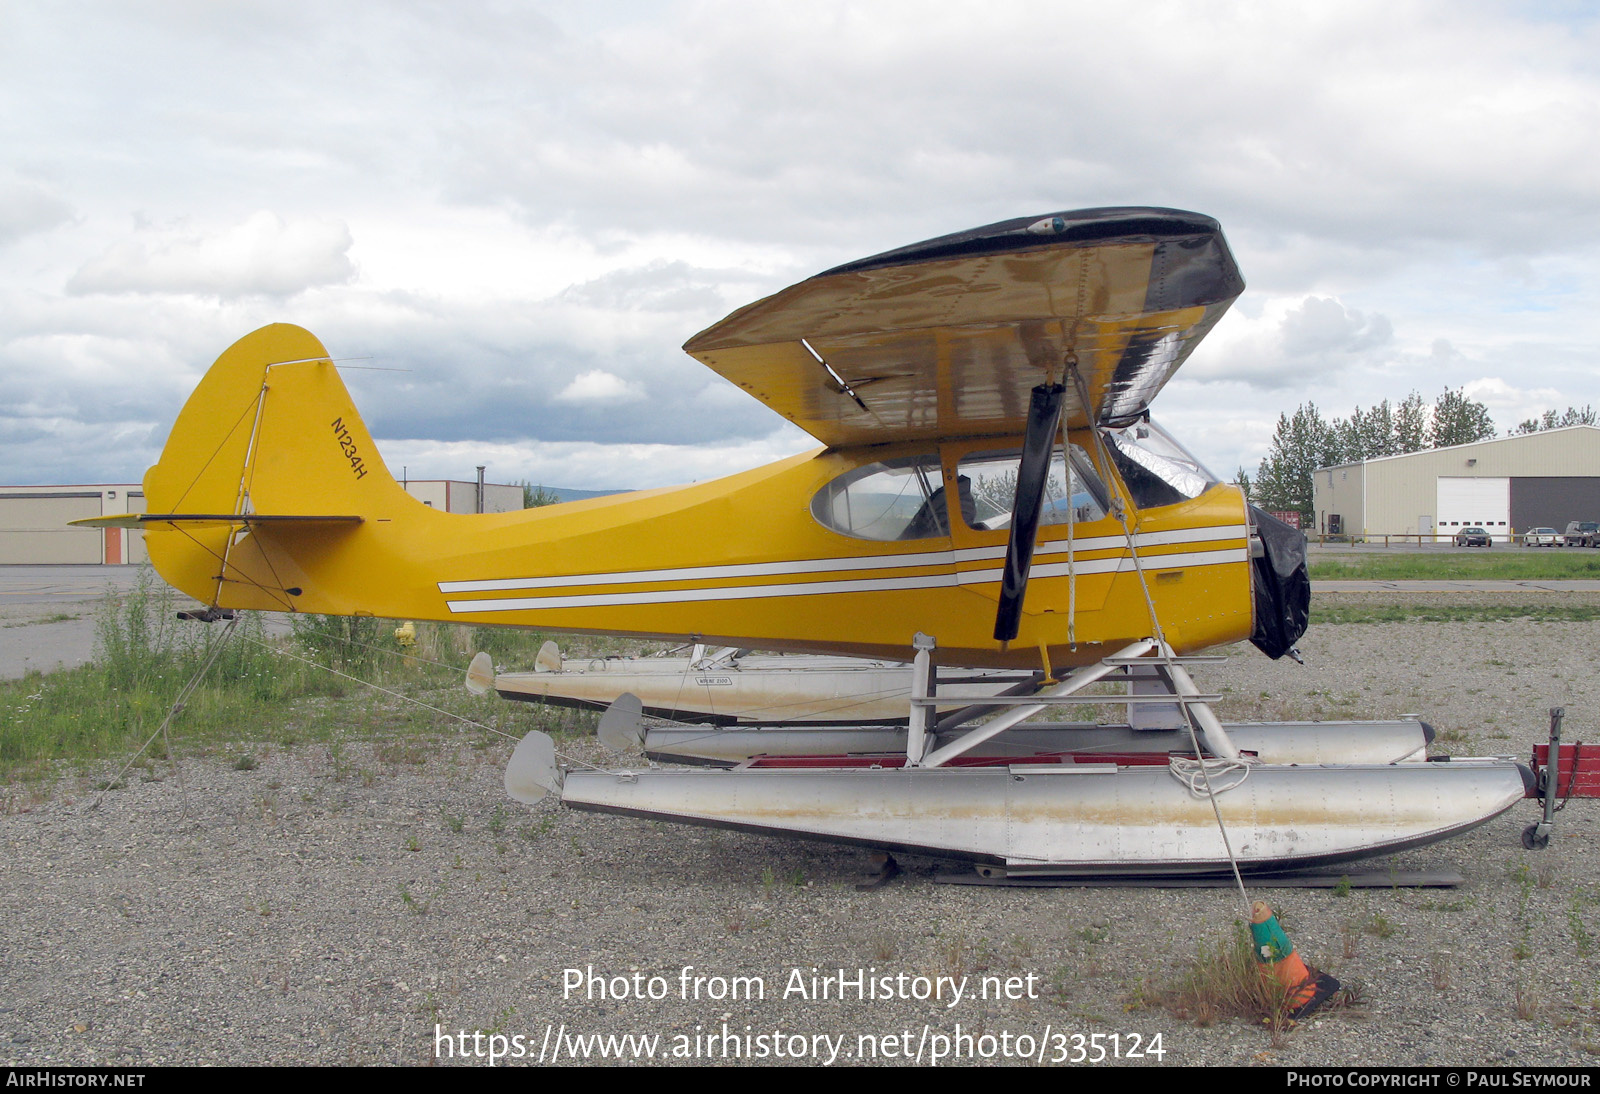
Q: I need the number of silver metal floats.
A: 4